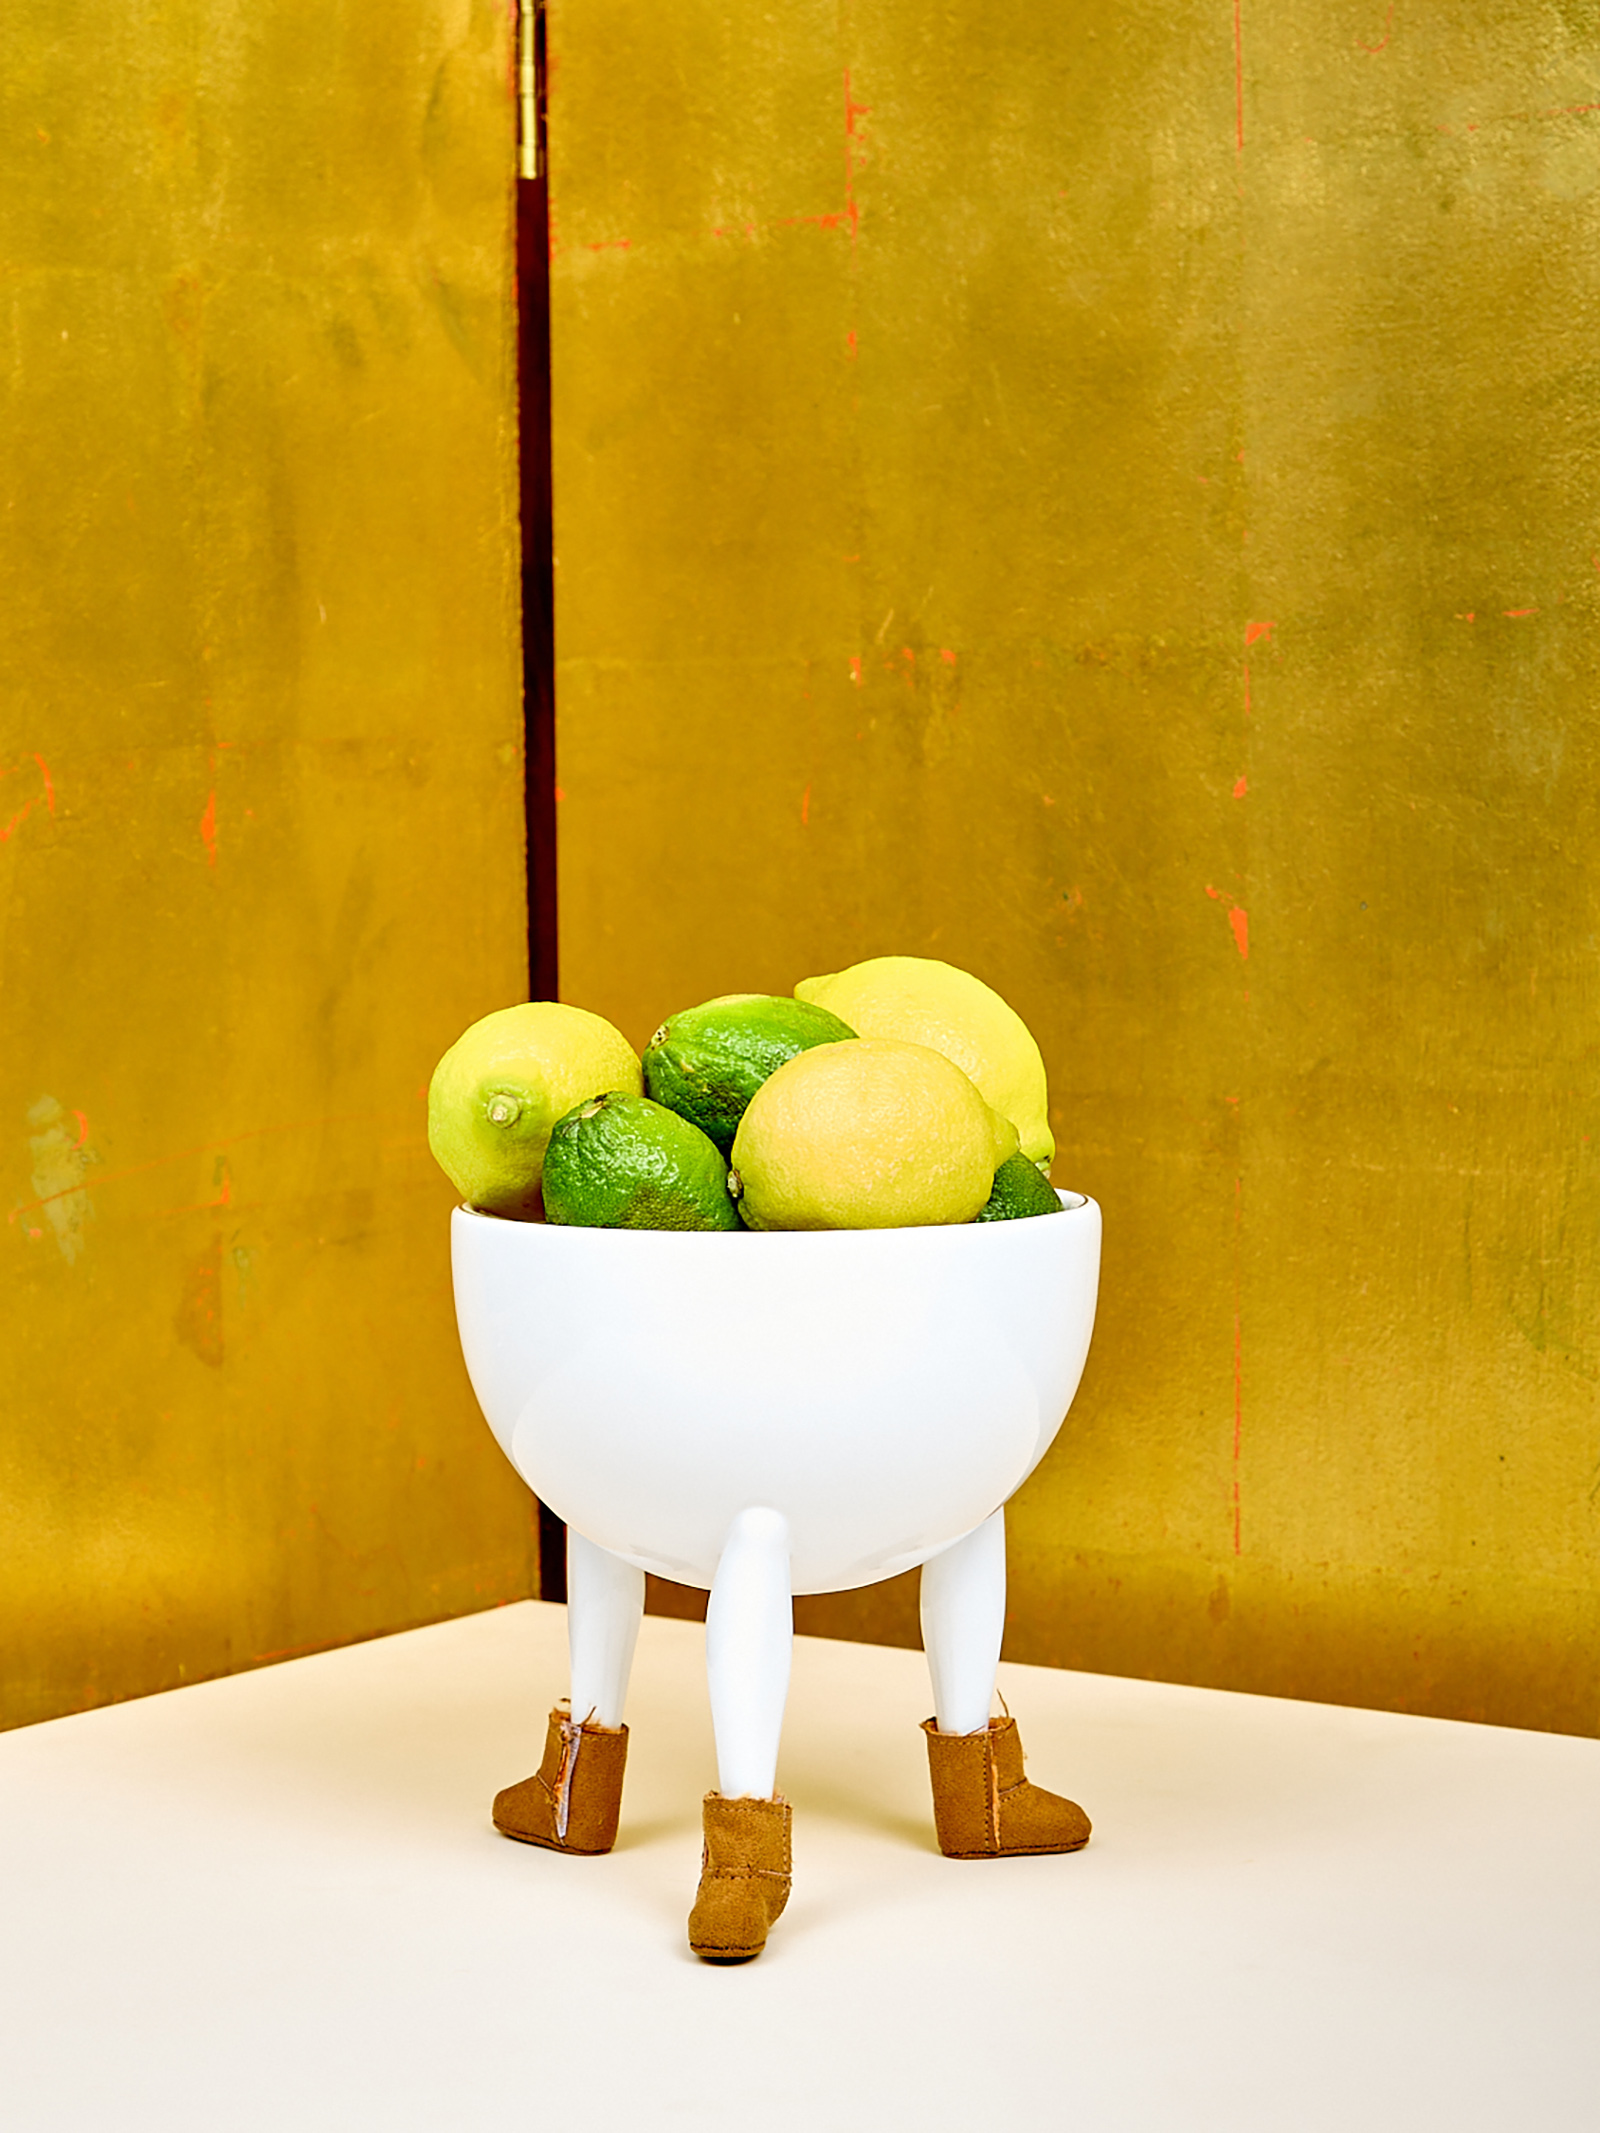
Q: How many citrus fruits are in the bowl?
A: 6